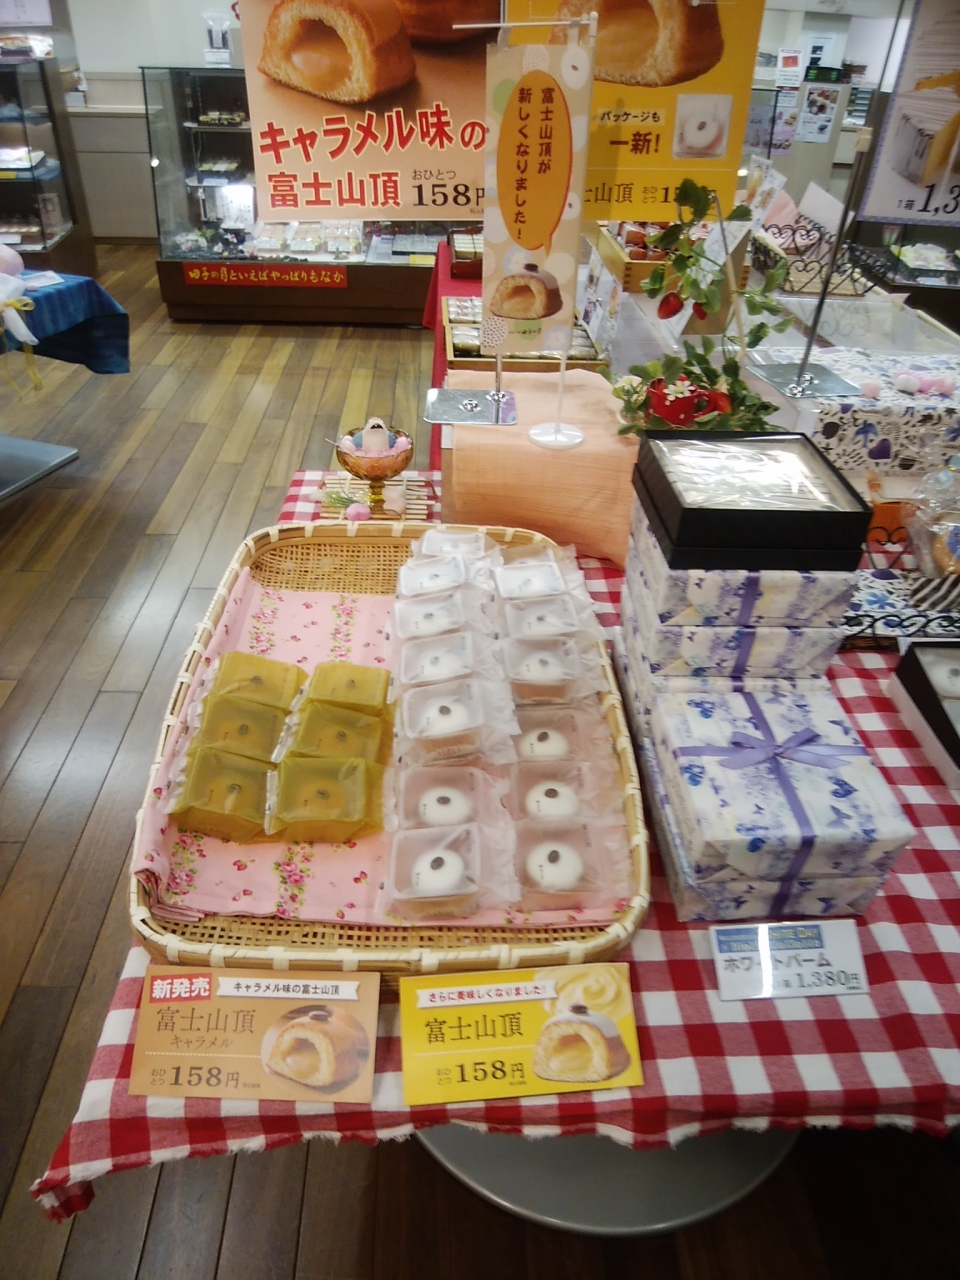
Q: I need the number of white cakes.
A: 14